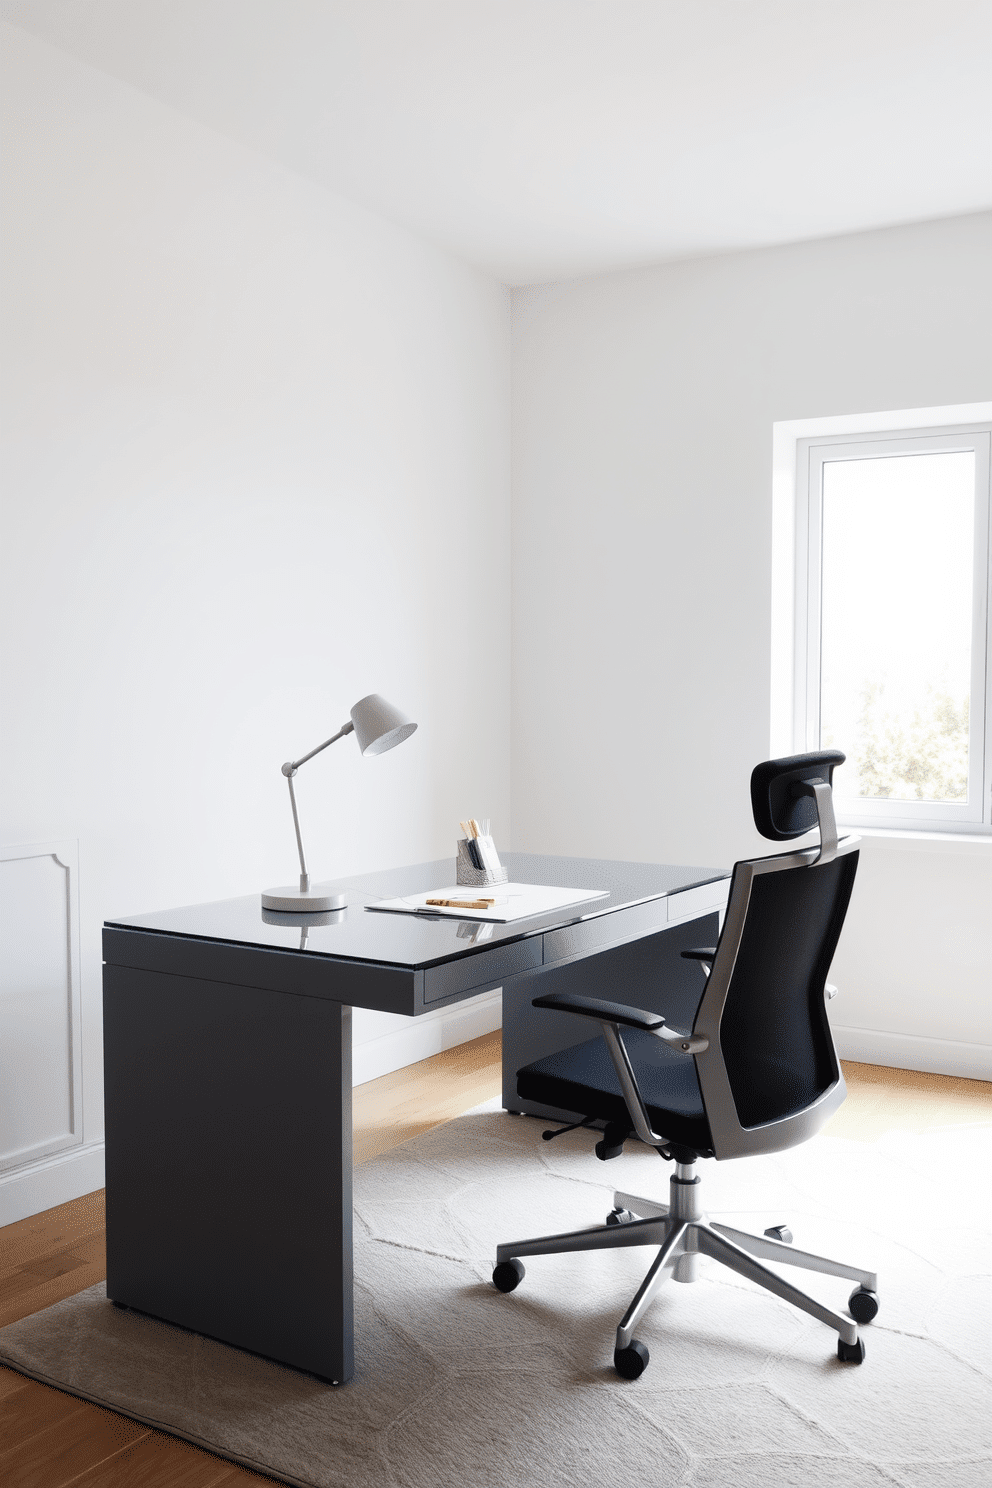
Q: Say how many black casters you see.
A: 6